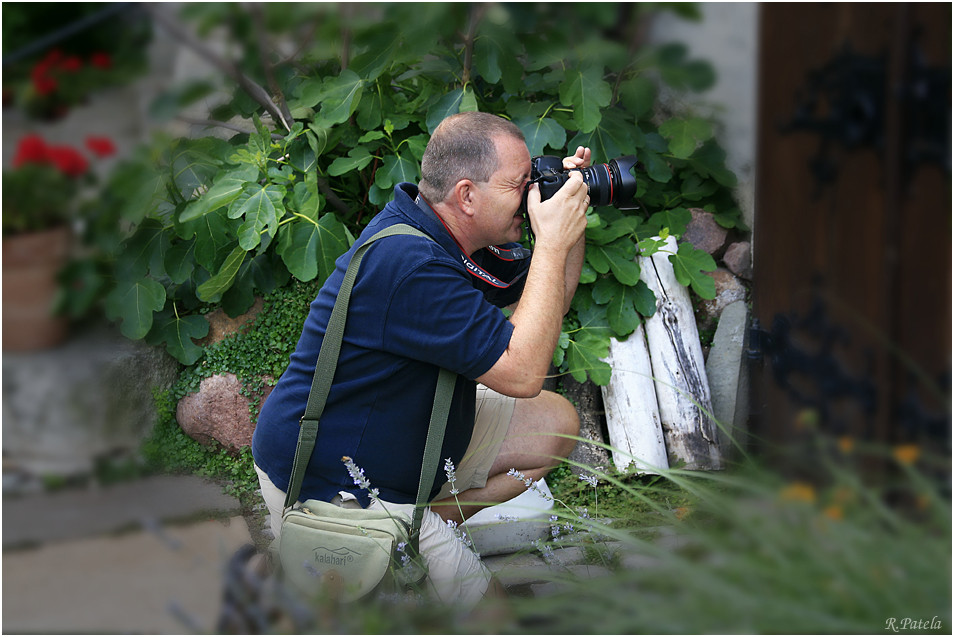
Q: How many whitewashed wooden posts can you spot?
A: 2